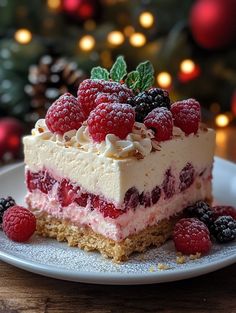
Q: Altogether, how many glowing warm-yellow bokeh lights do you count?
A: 8